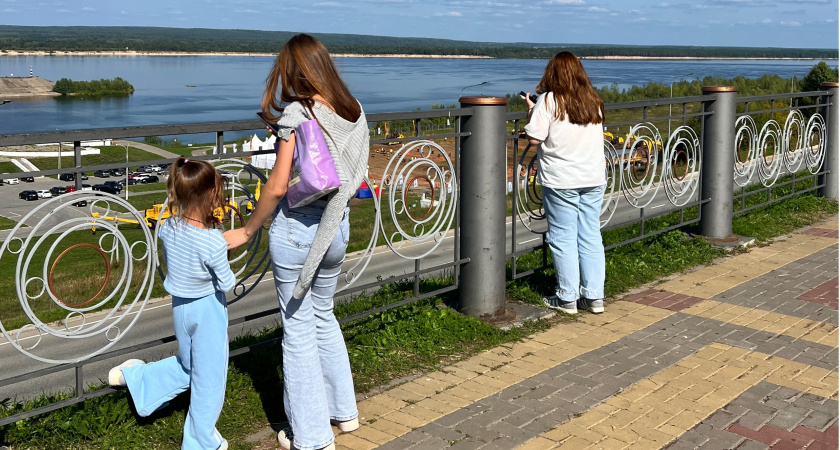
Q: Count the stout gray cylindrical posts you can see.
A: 3